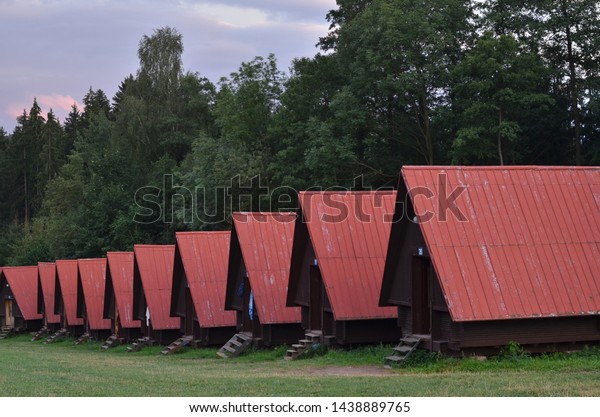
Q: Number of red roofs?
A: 10